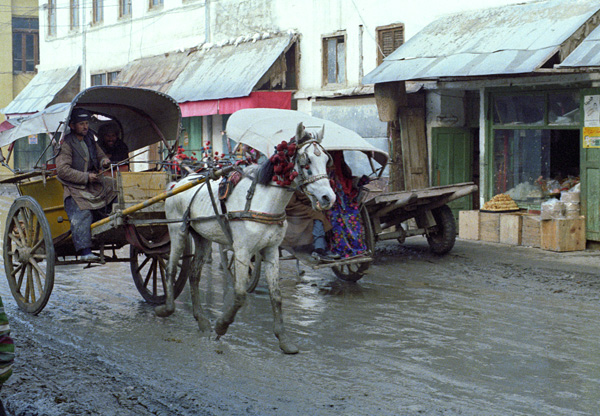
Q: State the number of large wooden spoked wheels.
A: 4